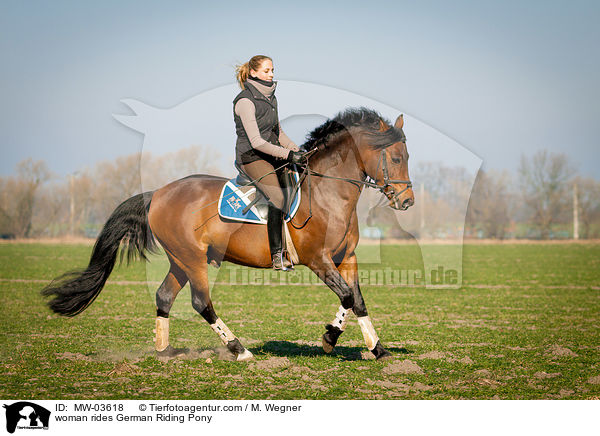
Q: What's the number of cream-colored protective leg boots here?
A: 4